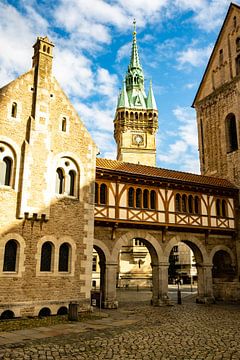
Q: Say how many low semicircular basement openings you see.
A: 3